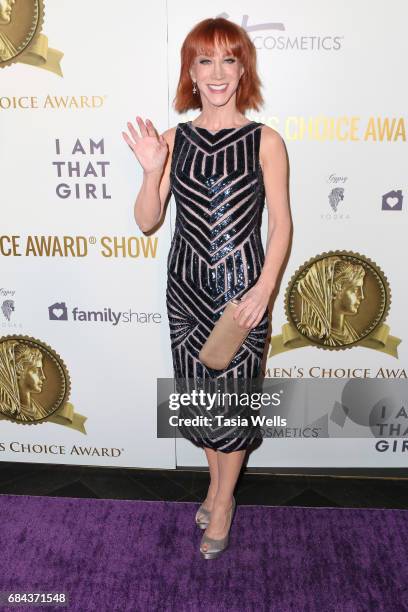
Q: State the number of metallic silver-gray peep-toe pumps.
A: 2